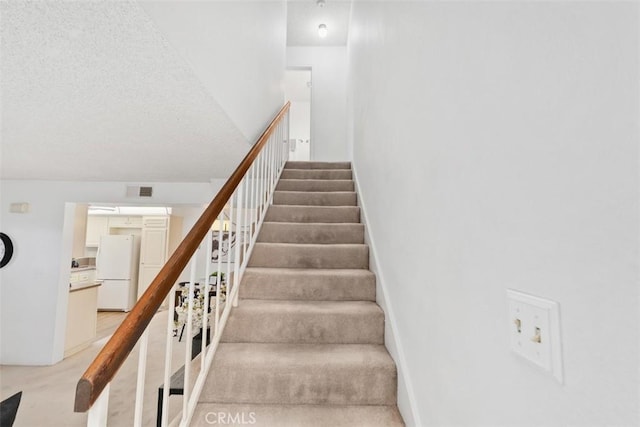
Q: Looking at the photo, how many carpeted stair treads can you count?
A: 11